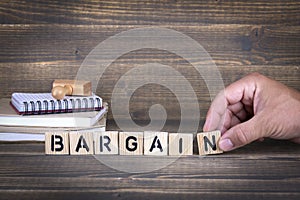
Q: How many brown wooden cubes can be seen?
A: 7